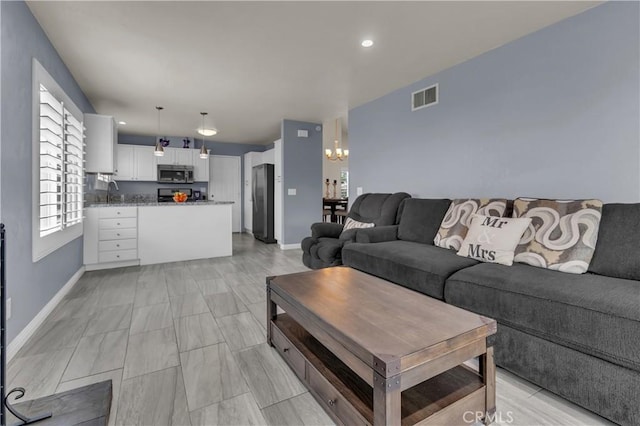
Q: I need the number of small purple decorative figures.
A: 2